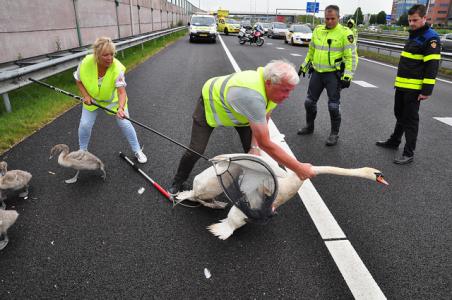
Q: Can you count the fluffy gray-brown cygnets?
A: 3